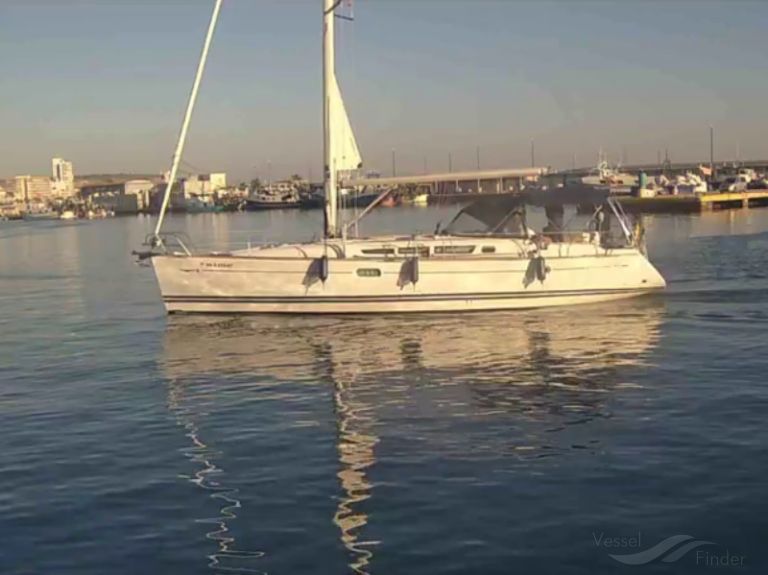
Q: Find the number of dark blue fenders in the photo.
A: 3